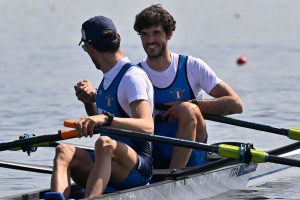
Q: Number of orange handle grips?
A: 2